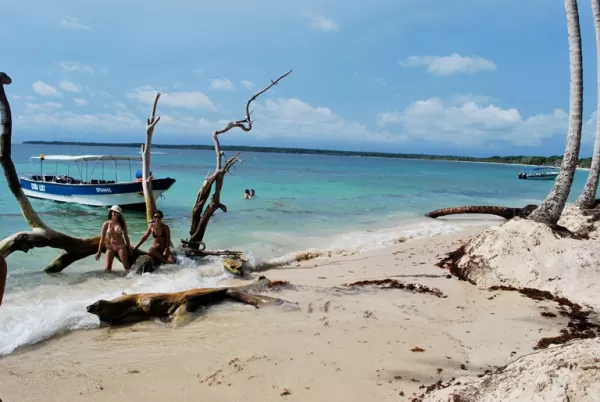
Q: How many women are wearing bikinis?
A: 2